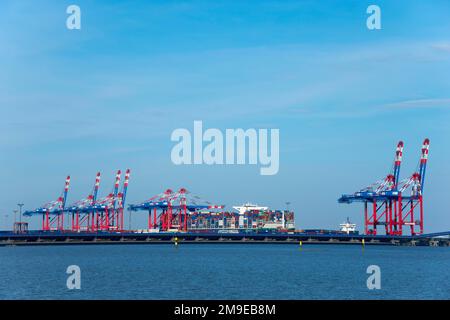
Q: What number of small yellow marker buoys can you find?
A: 3